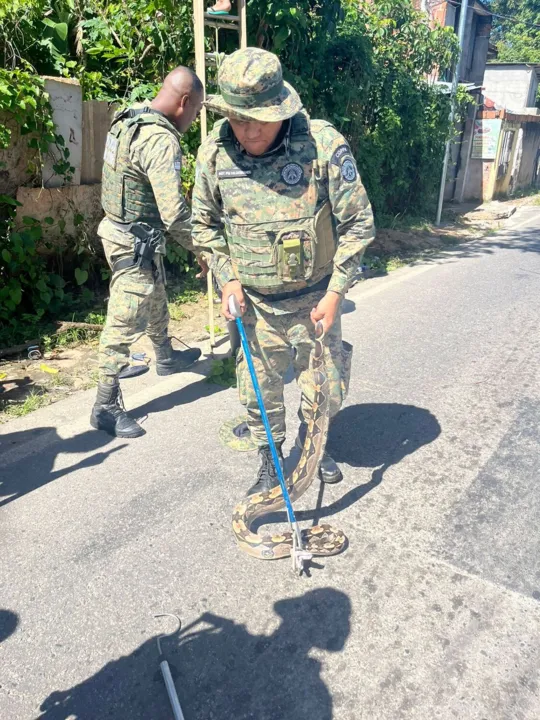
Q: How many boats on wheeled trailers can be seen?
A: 0